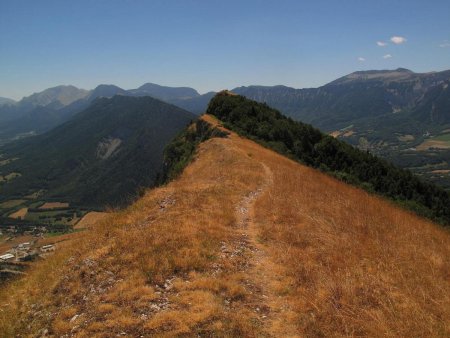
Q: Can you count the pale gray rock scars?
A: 1